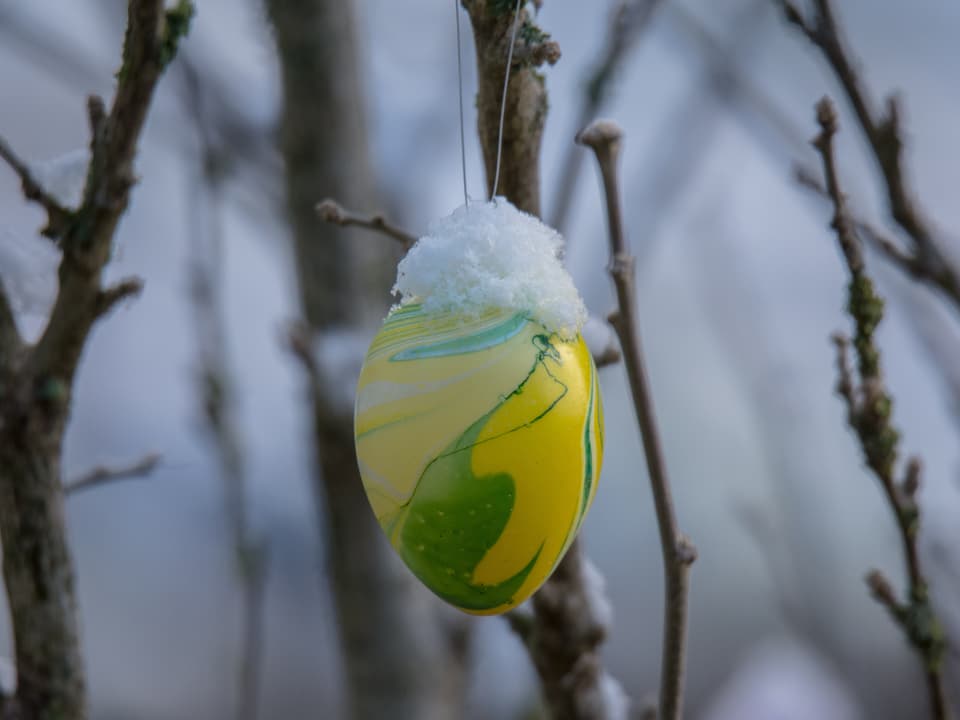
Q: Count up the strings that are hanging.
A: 2